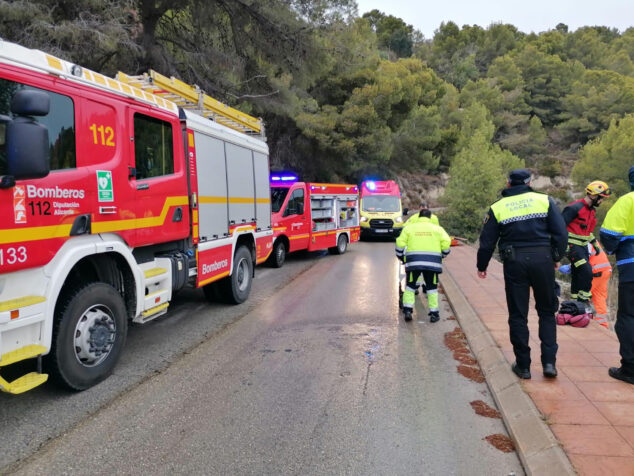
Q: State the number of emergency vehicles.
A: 3